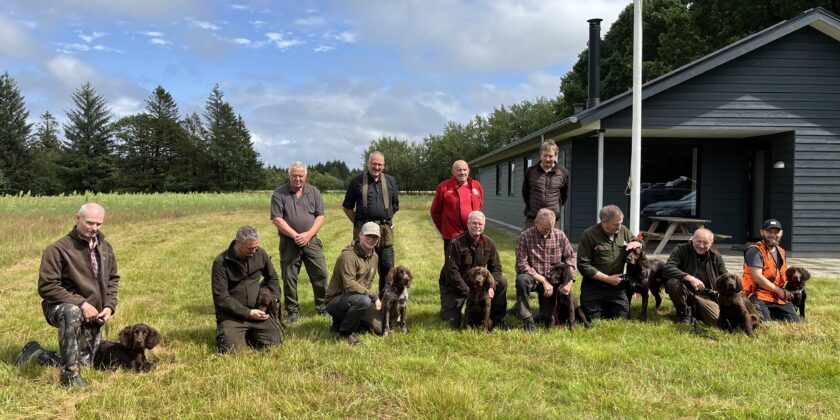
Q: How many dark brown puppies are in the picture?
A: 7